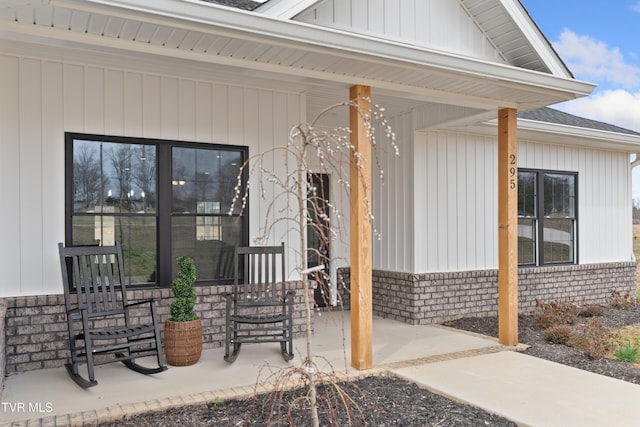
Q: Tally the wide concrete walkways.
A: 1